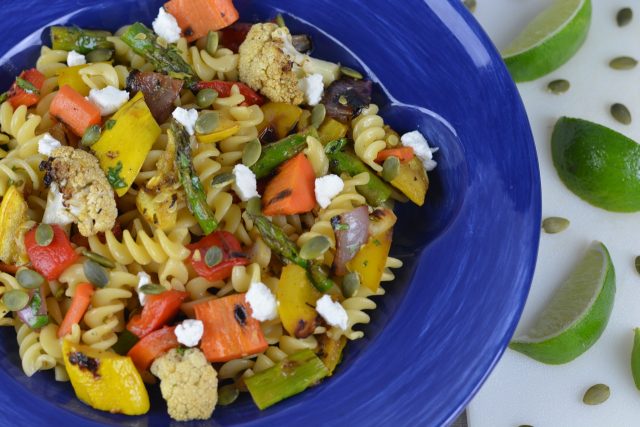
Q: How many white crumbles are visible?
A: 13